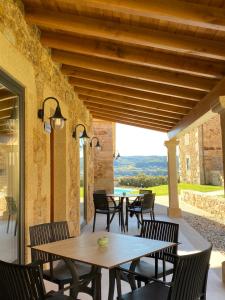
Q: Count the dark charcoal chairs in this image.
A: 8